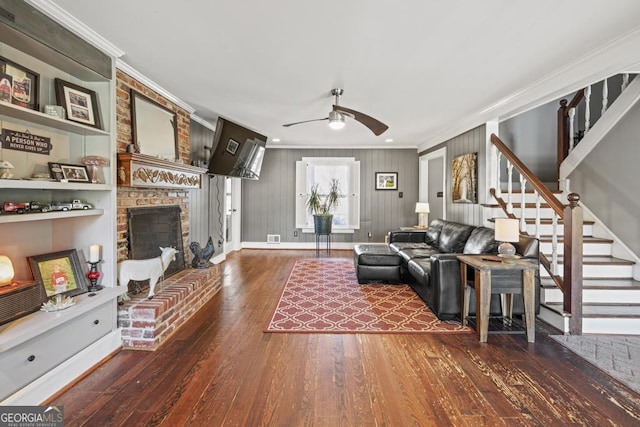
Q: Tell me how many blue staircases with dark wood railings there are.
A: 0